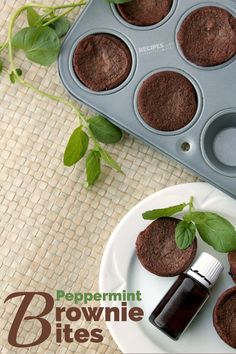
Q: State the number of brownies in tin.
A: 4